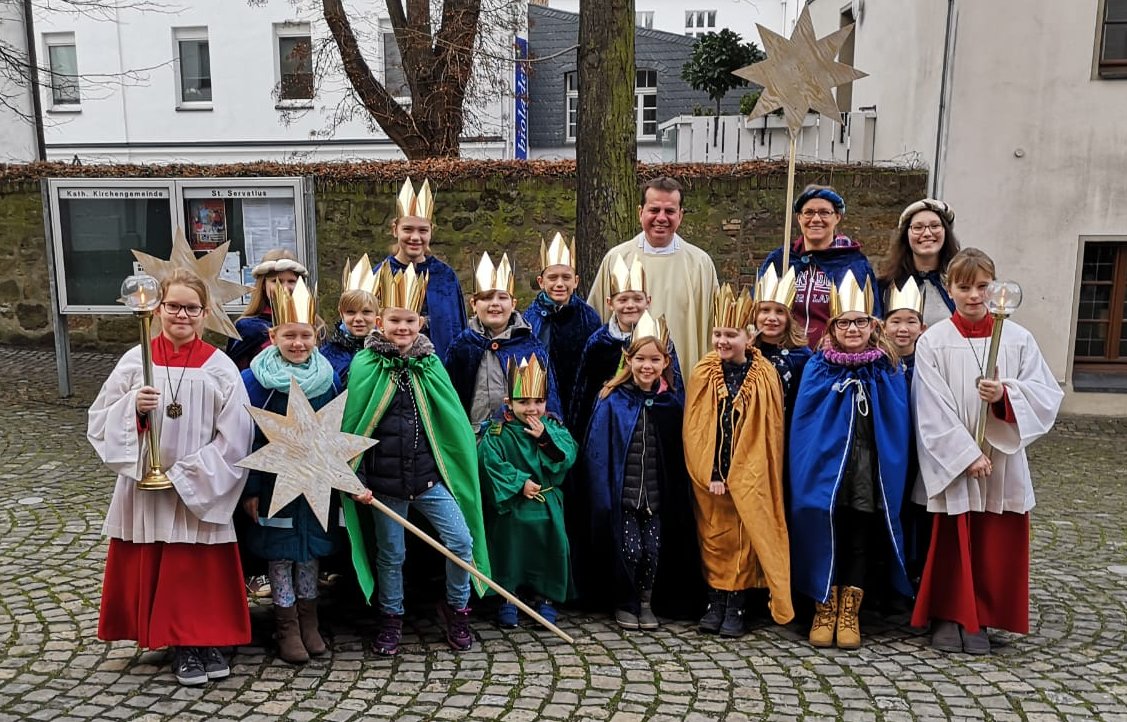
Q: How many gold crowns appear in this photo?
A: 13